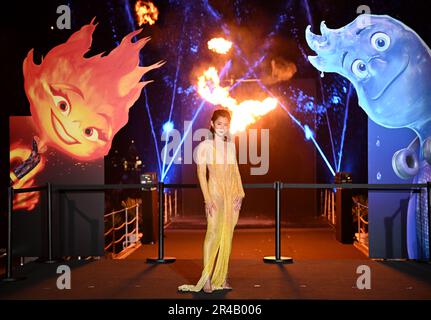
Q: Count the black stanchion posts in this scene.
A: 5